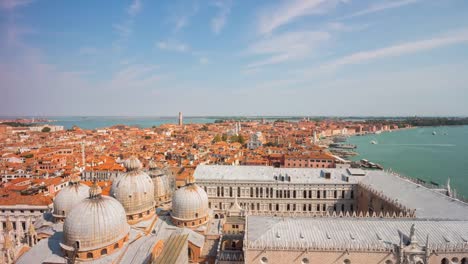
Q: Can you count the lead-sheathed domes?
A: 5